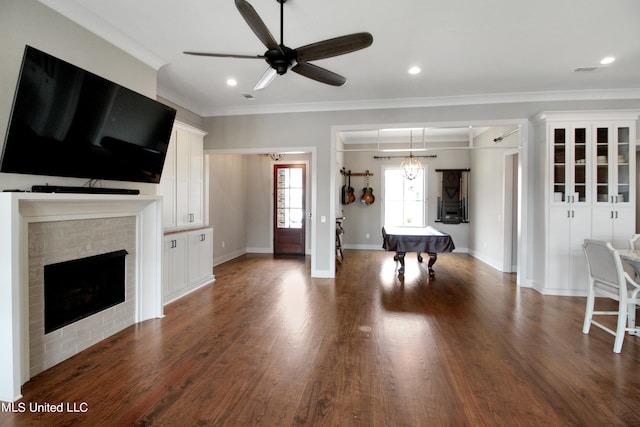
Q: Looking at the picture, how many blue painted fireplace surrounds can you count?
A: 0